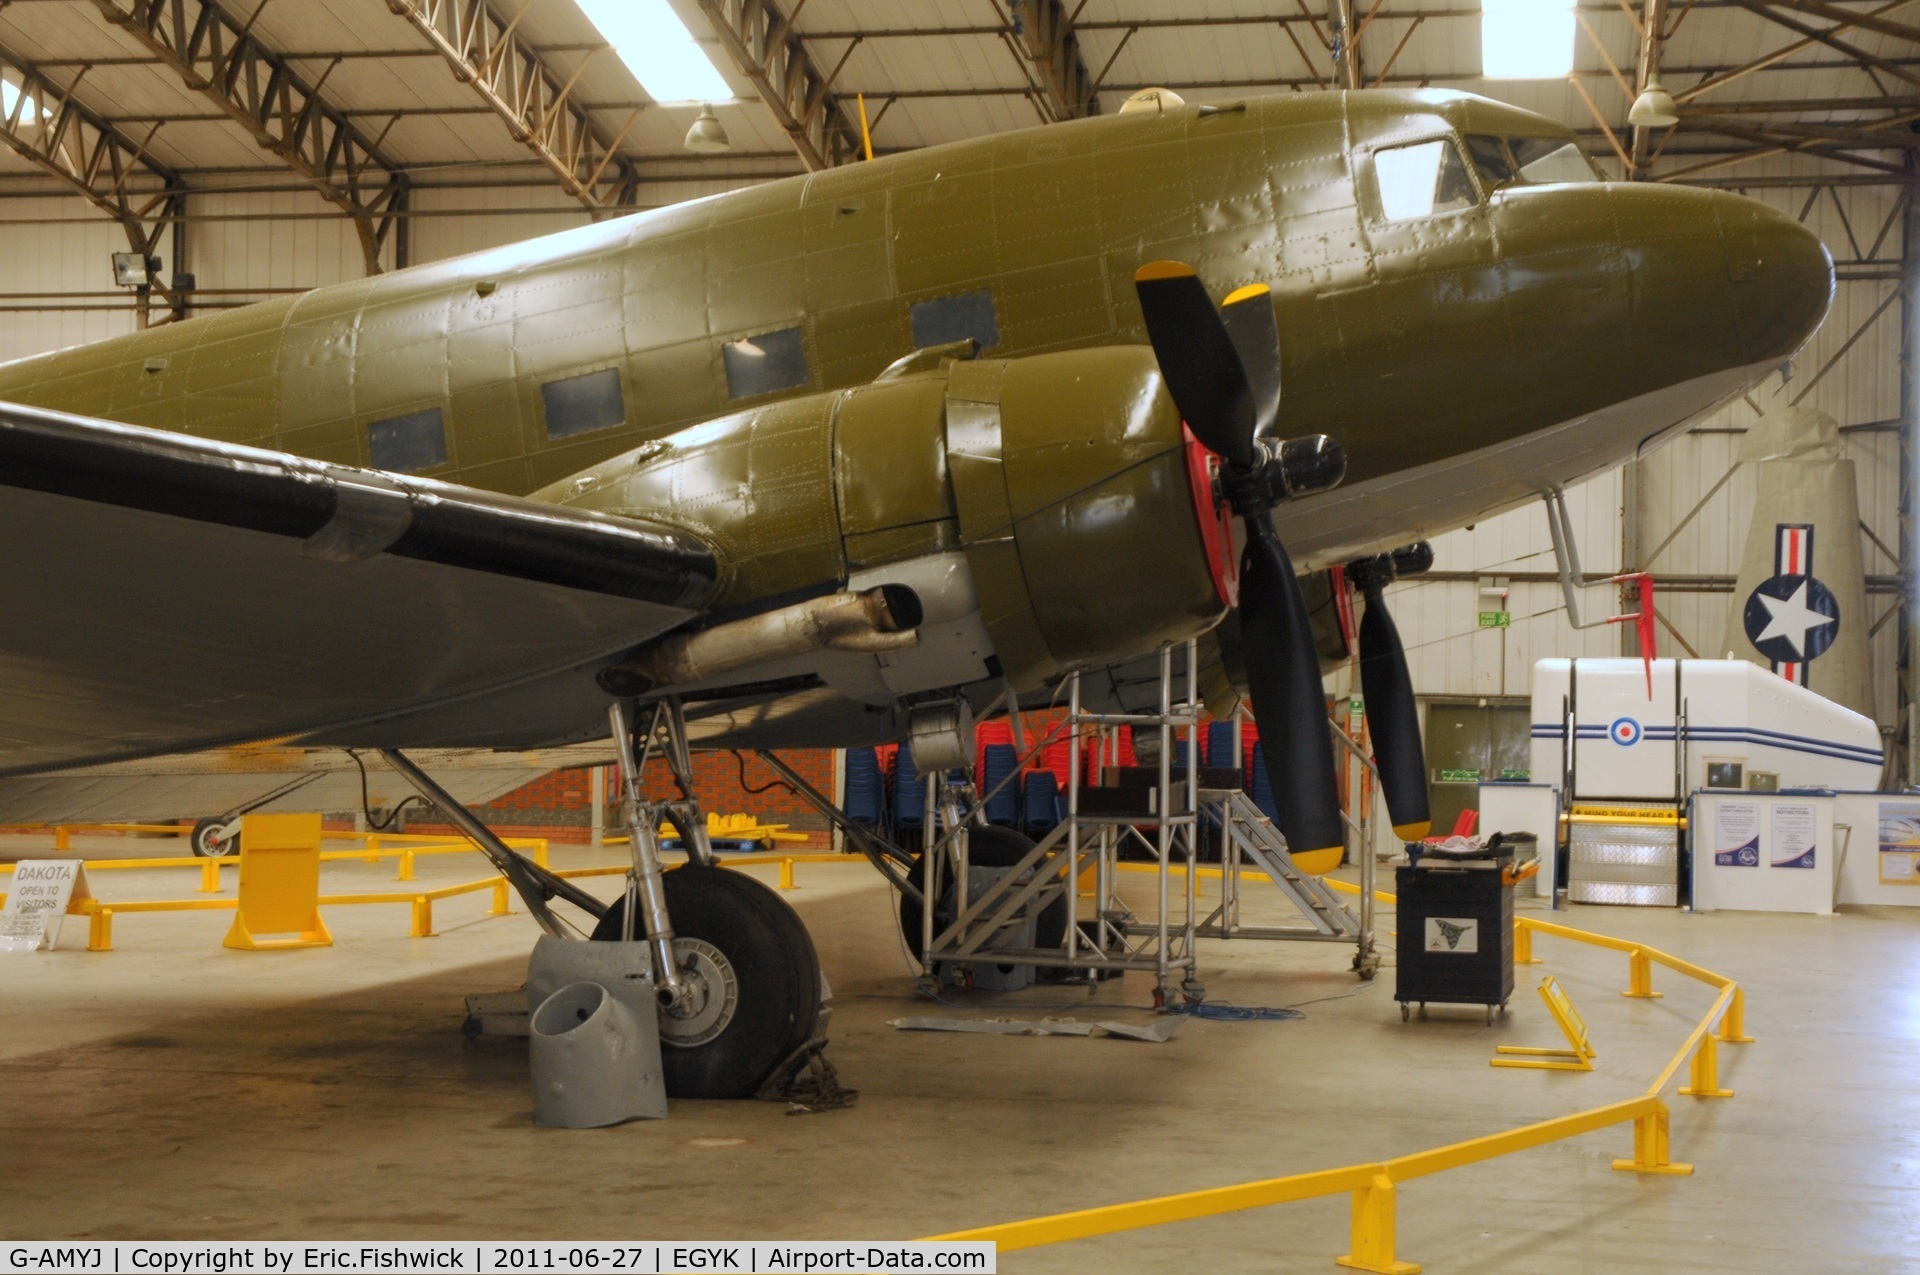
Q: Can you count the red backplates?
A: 2